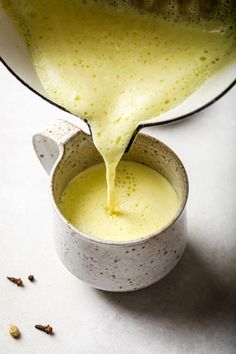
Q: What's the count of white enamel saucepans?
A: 1